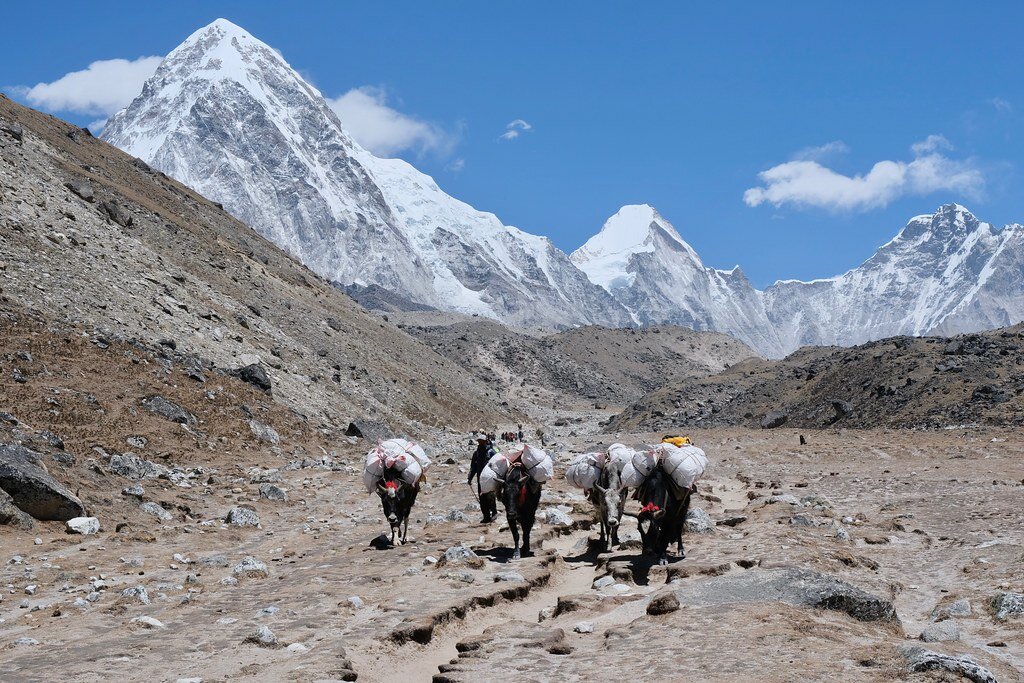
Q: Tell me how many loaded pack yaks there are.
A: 4